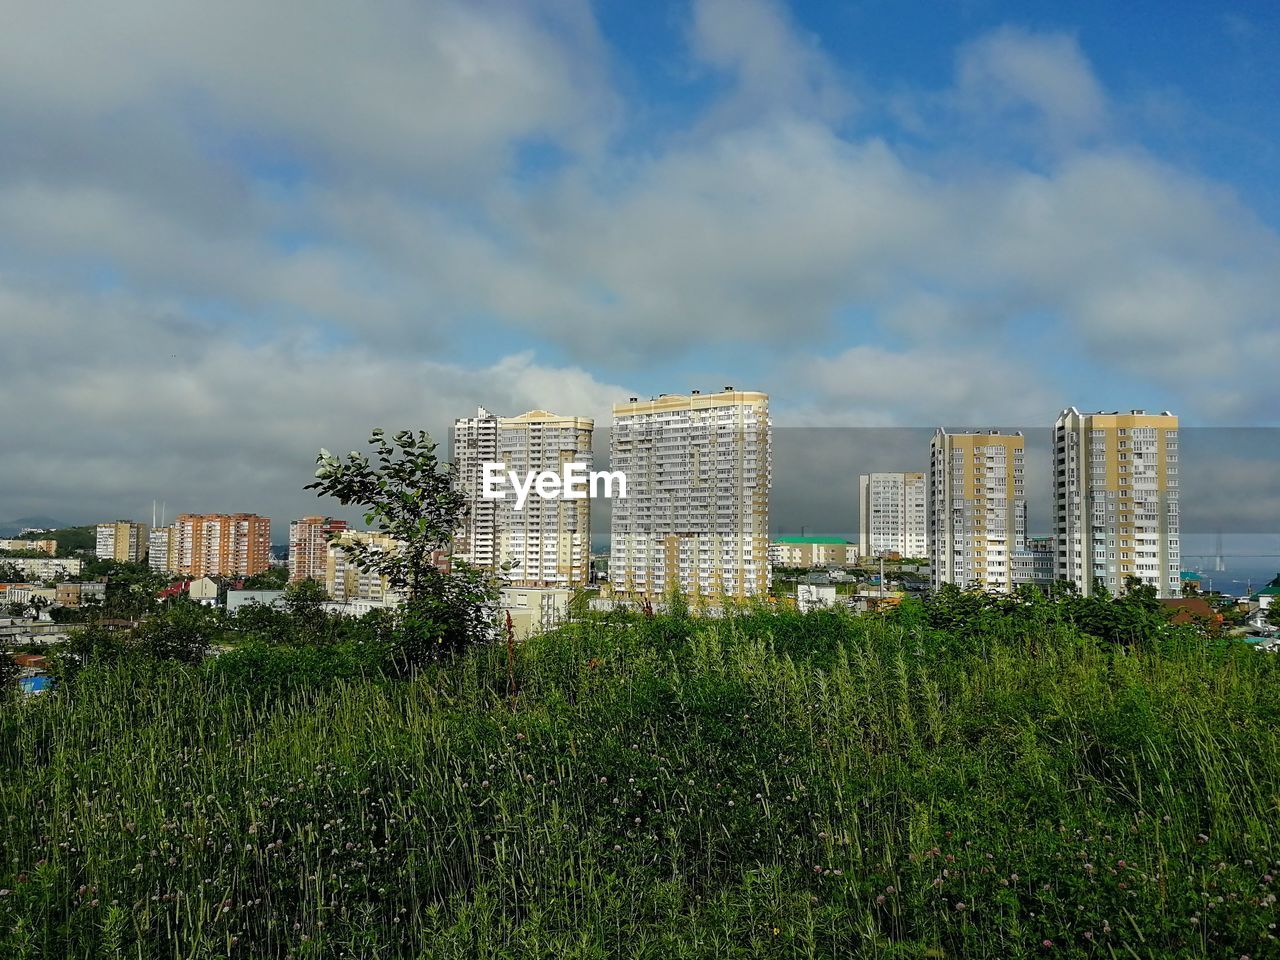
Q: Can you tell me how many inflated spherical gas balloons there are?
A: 0